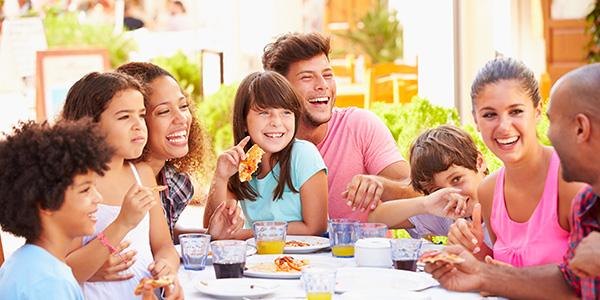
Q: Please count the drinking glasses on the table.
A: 7